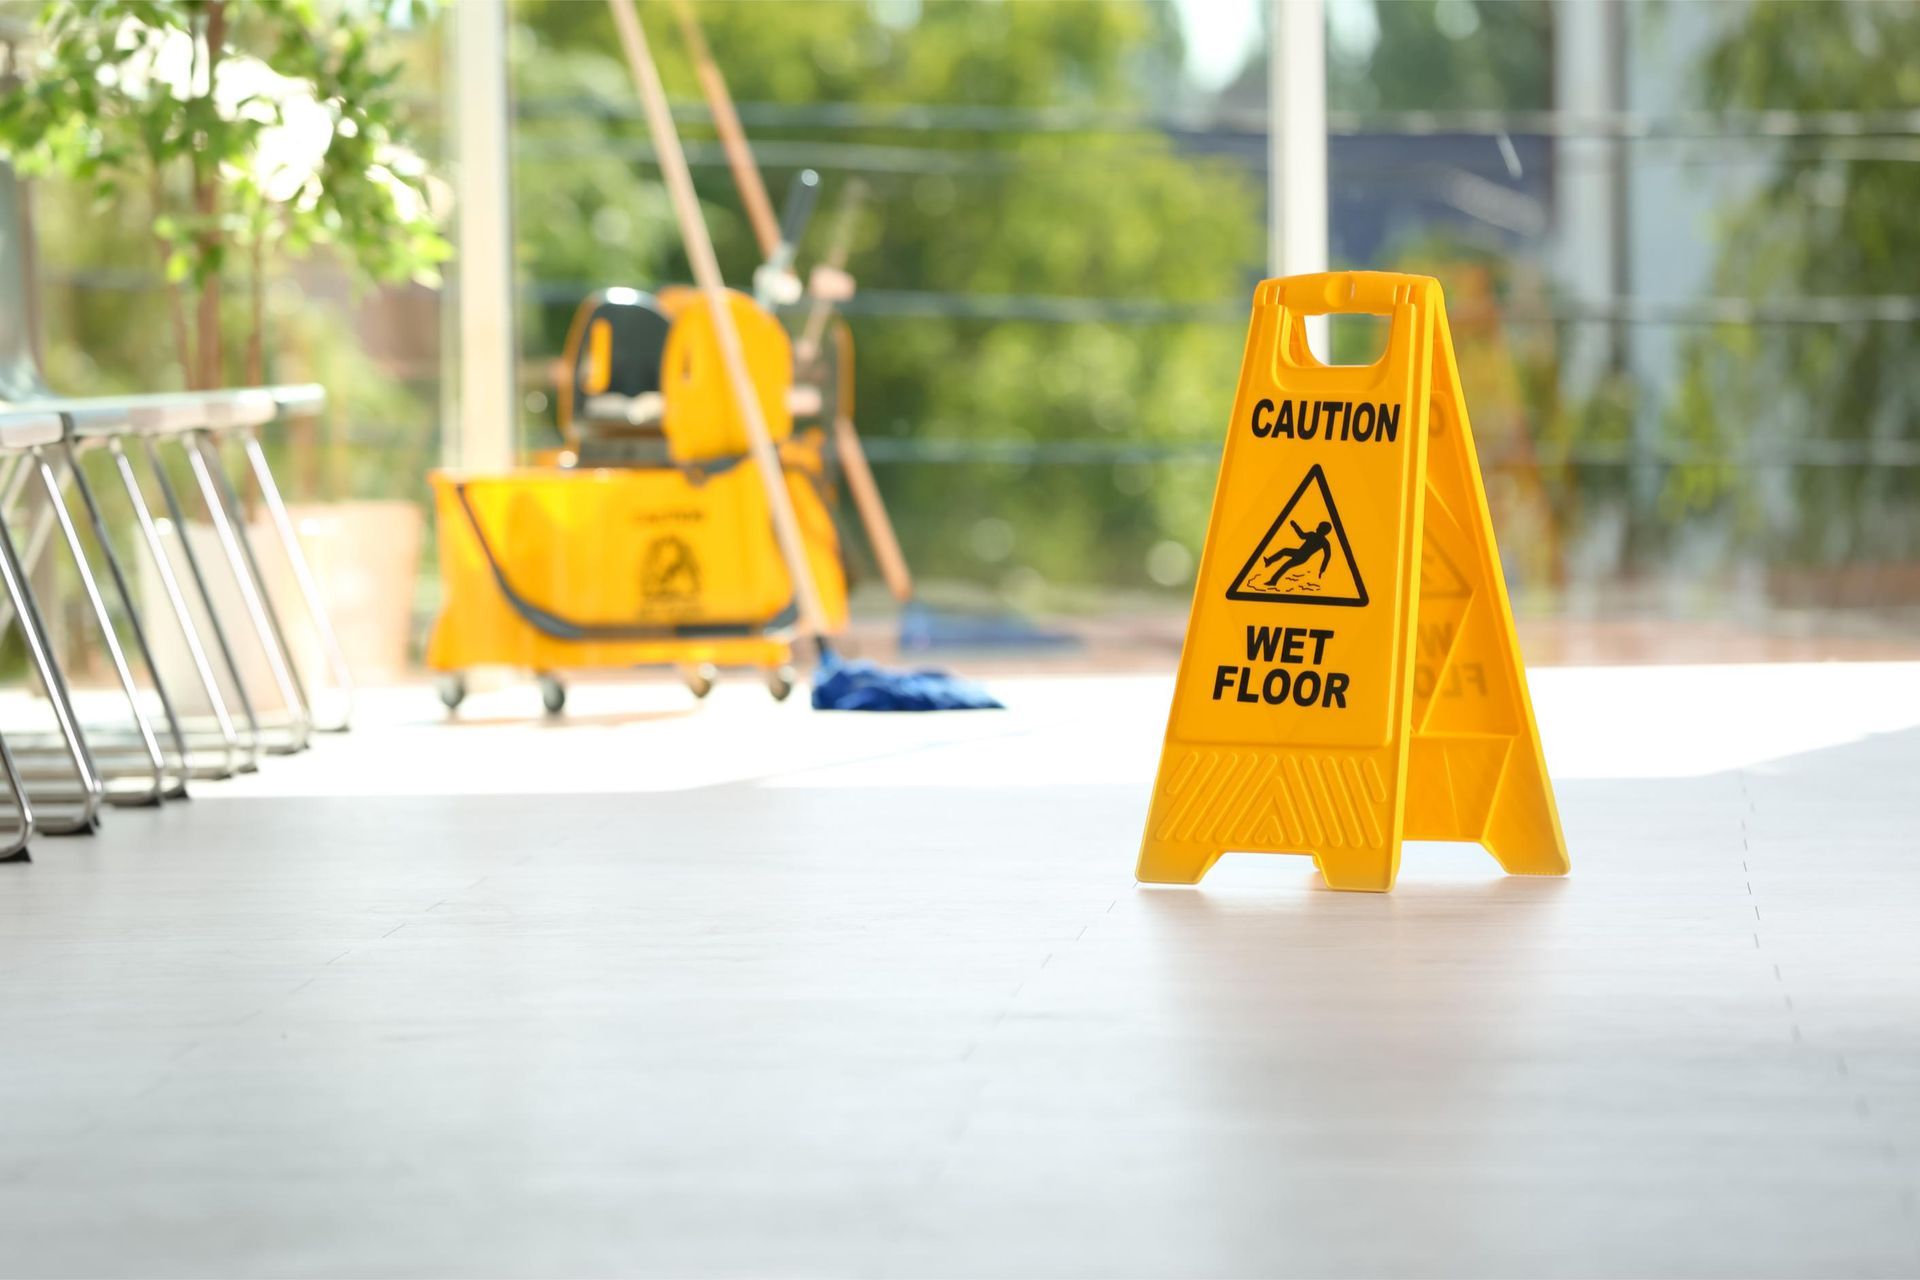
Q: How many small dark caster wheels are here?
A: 4